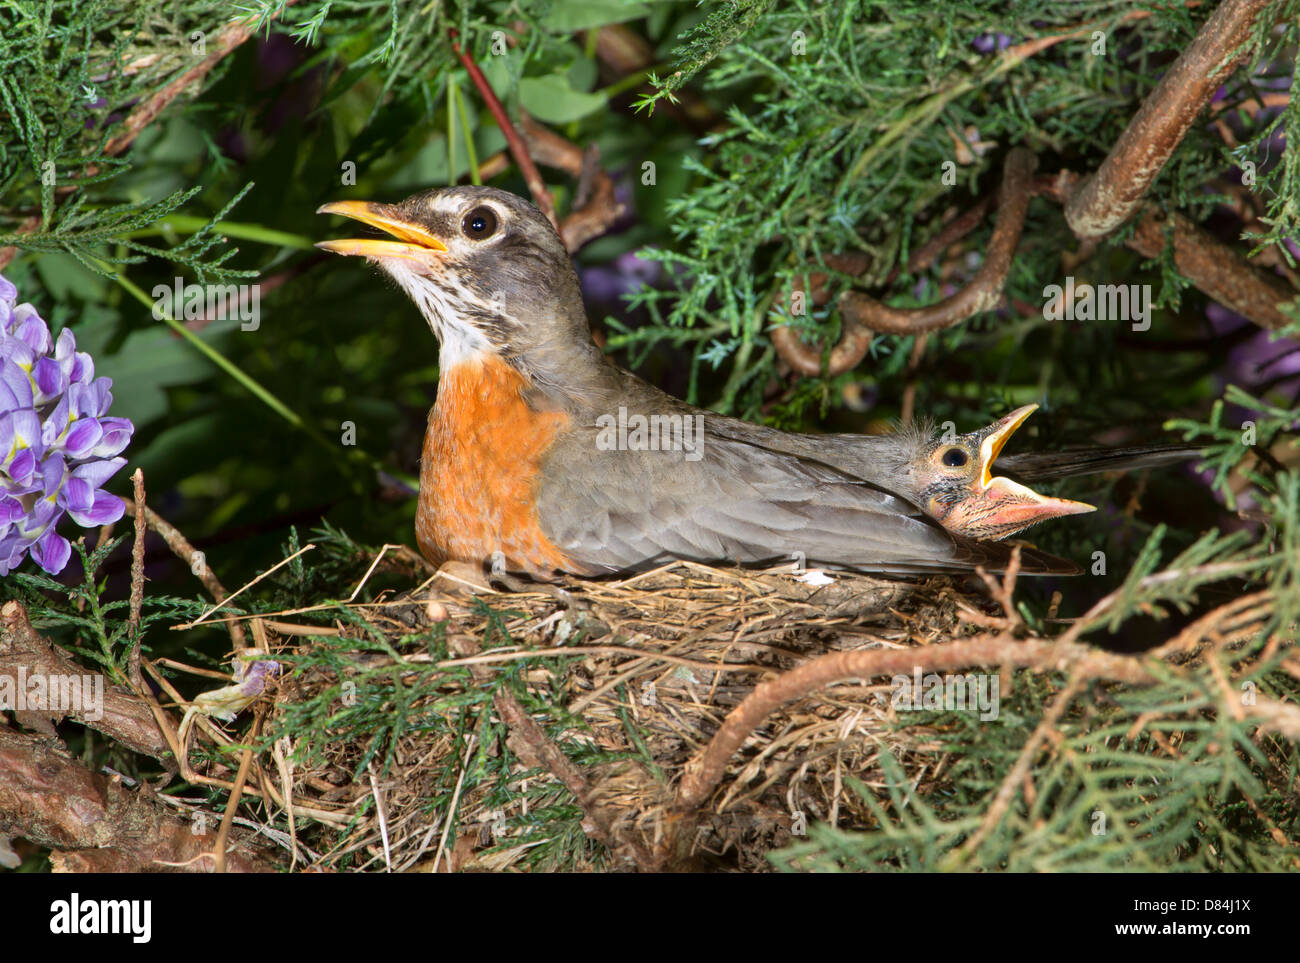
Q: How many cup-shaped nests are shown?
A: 1